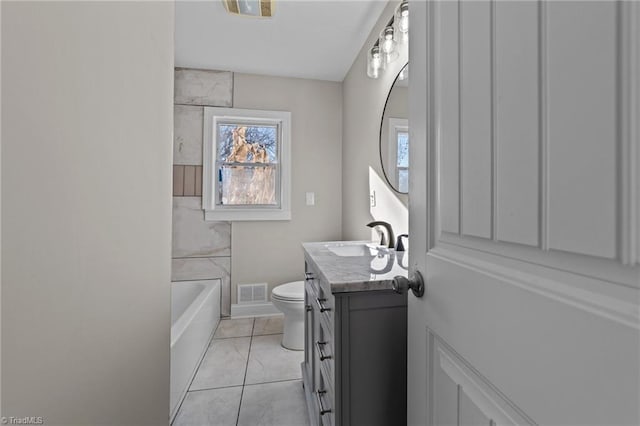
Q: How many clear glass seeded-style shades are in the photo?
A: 3